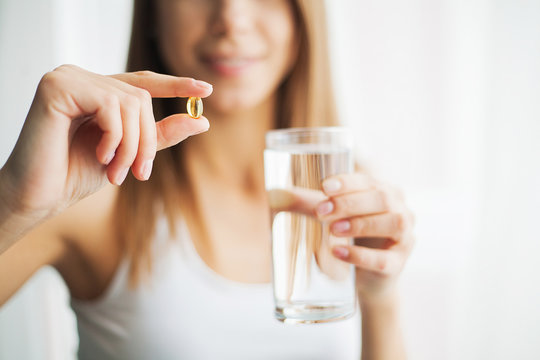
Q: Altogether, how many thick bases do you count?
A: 1